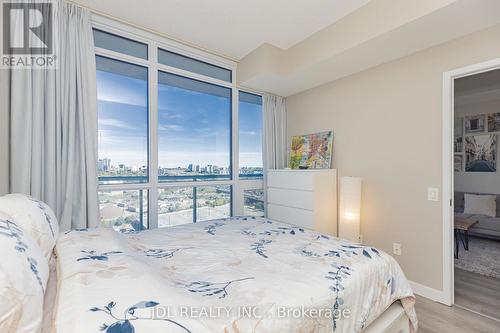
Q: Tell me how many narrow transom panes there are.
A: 2